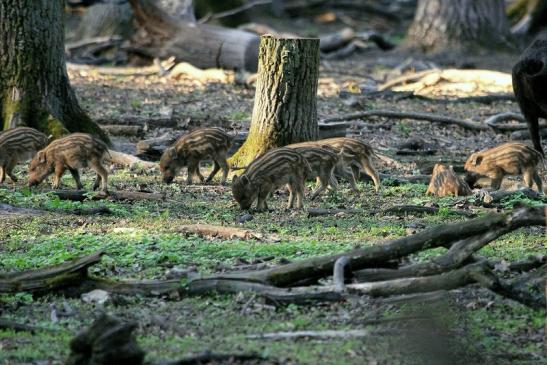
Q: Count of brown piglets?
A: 7